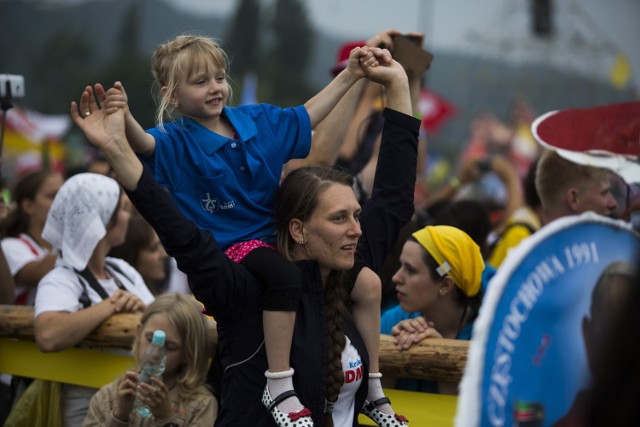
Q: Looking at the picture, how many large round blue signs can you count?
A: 1